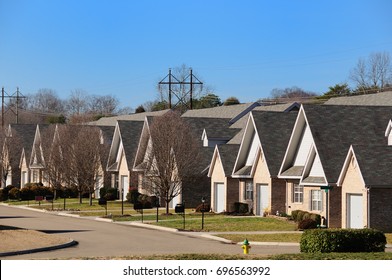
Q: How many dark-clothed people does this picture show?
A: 0